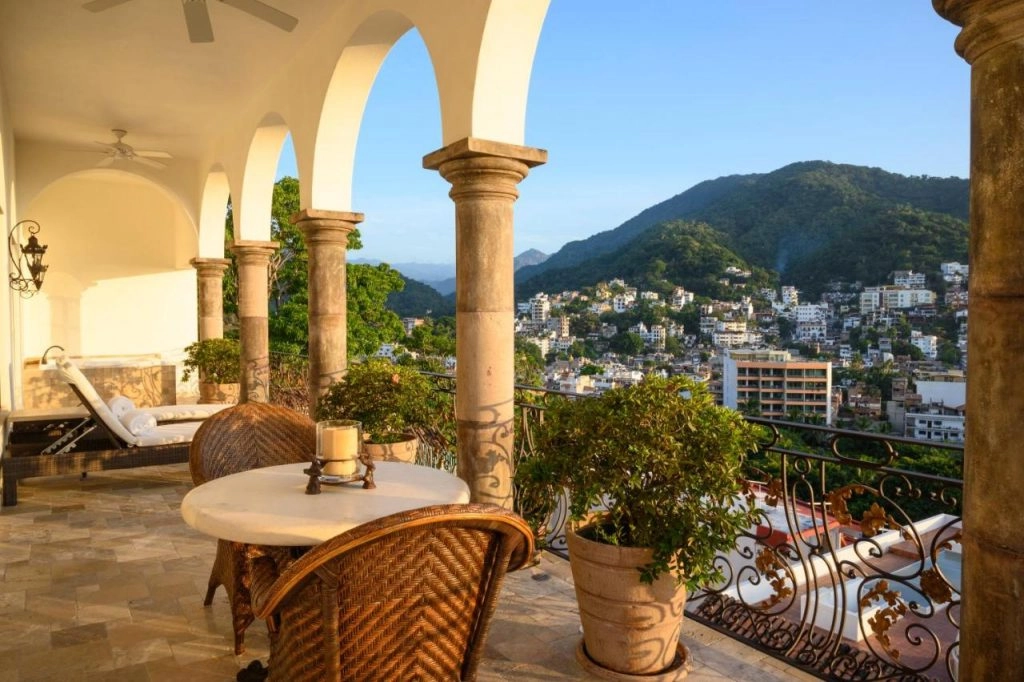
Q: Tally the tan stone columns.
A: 5